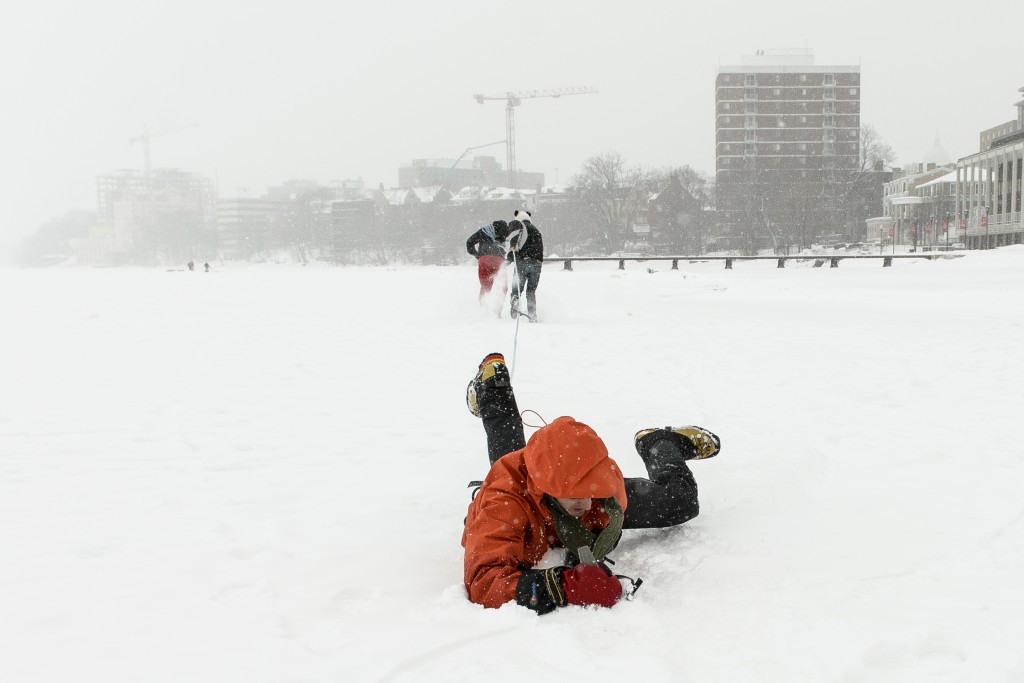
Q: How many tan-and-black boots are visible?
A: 2